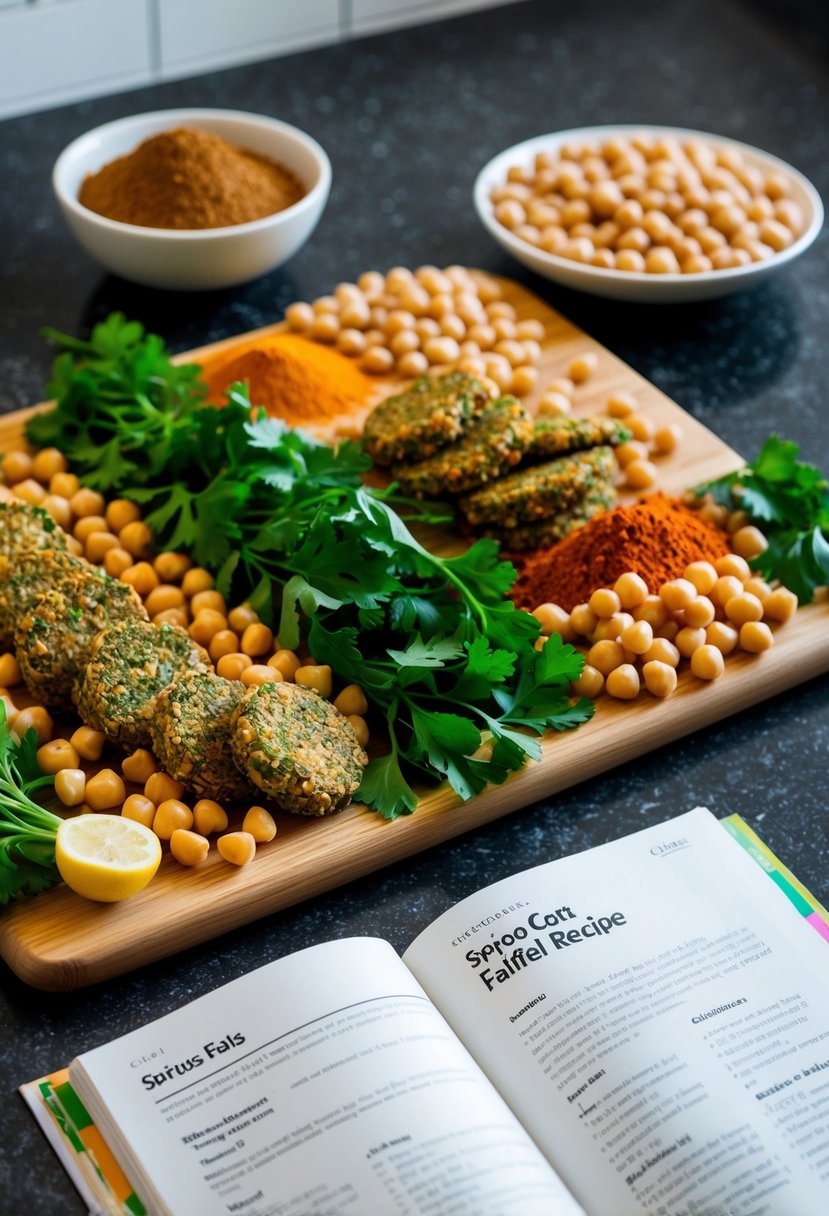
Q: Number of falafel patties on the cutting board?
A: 11